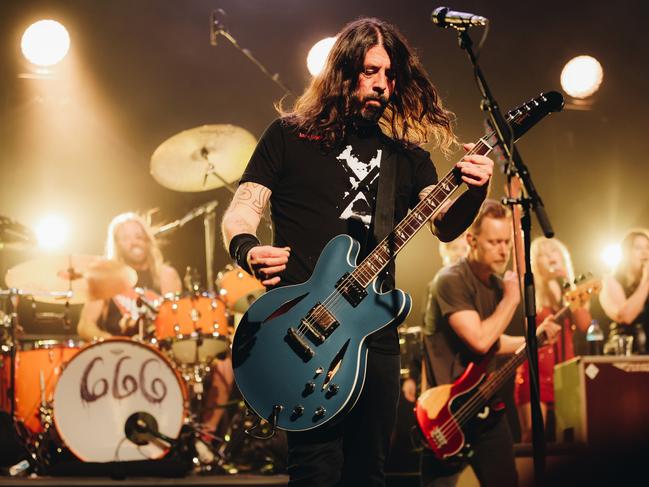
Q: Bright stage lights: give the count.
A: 5